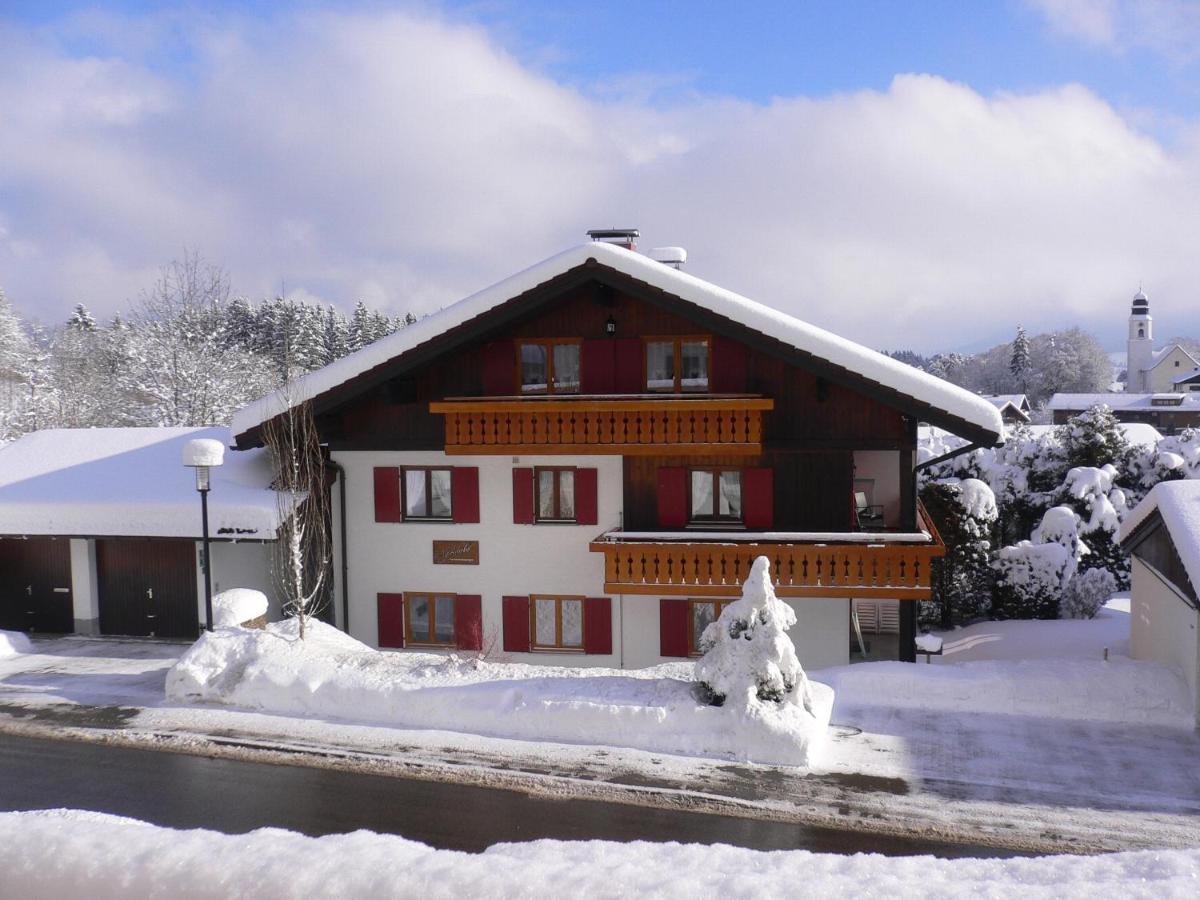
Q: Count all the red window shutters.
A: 15